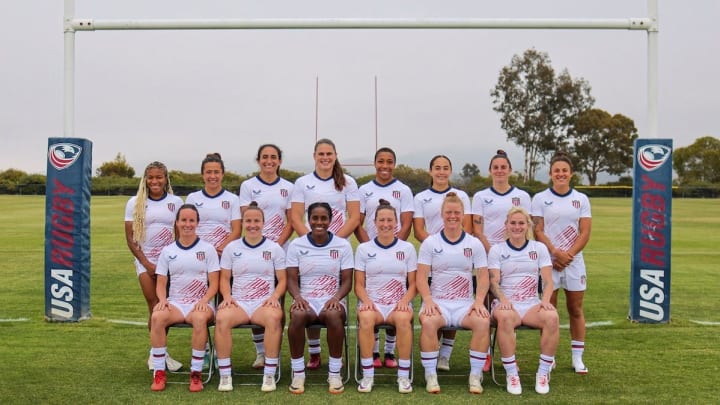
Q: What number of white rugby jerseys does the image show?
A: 14